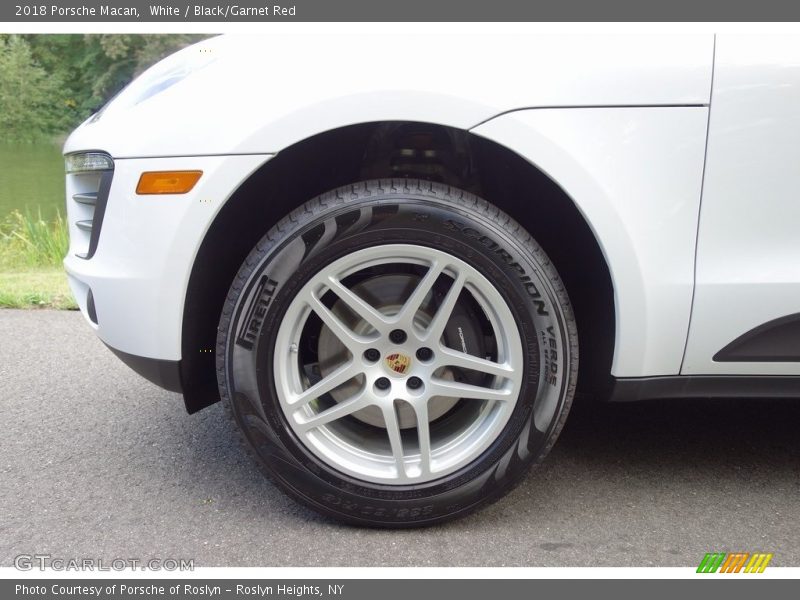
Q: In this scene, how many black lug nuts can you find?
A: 5